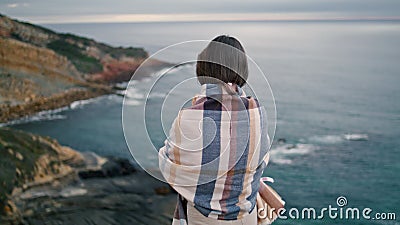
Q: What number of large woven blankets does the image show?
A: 1